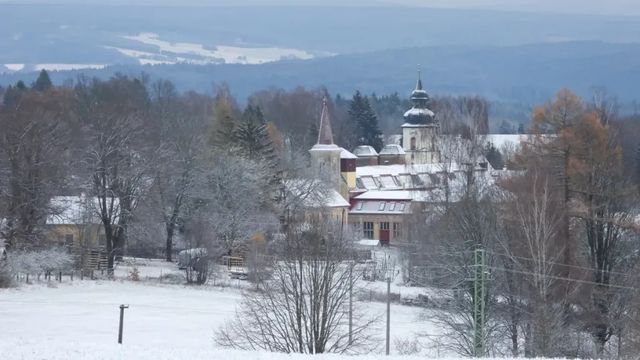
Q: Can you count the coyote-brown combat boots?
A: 0